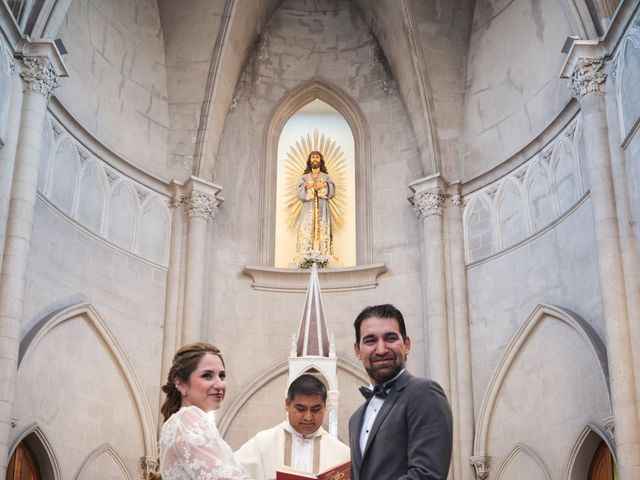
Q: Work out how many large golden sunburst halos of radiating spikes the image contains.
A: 1